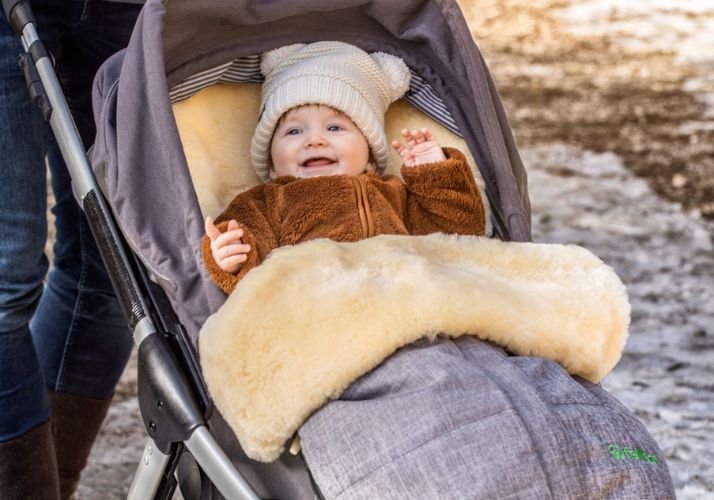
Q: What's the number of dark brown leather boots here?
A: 2